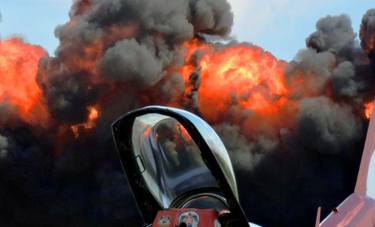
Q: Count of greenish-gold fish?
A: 0